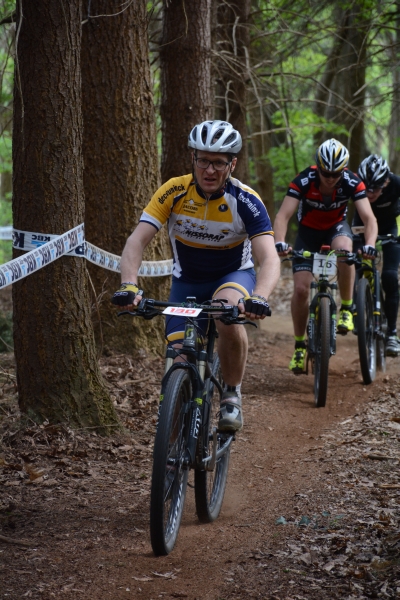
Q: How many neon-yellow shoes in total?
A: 2